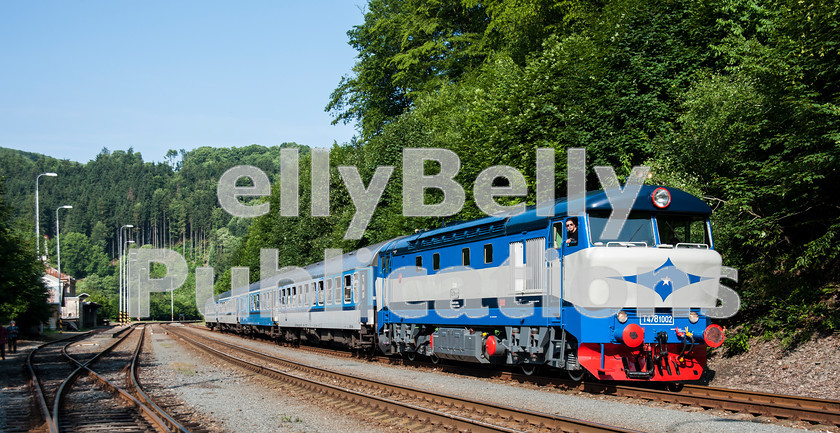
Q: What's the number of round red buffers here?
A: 2